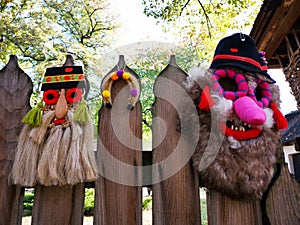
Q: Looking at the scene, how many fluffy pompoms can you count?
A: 5